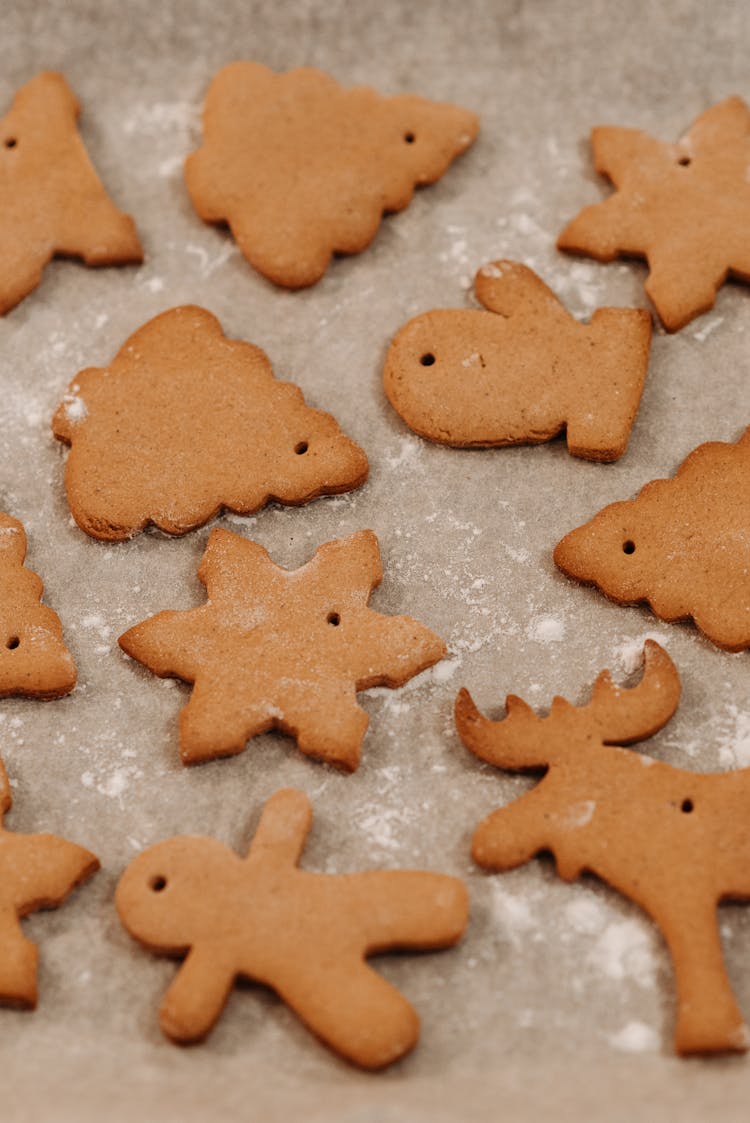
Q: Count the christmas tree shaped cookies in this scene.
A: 4